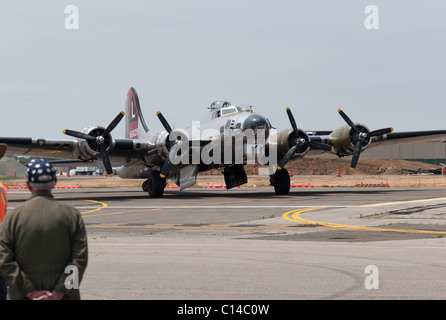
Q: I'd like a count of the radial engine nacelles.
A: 4